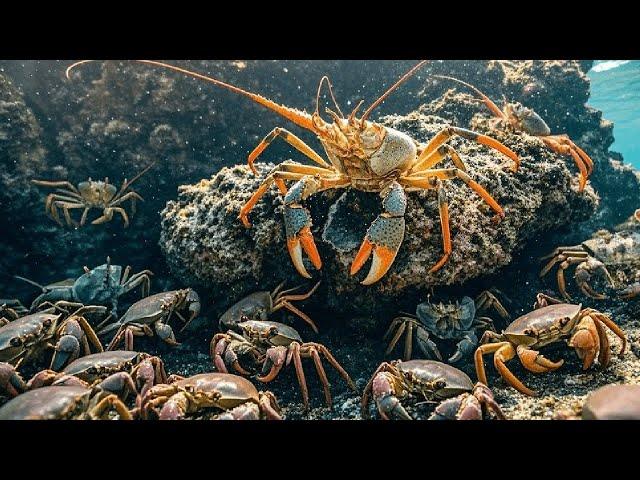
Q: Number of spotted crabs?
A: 1